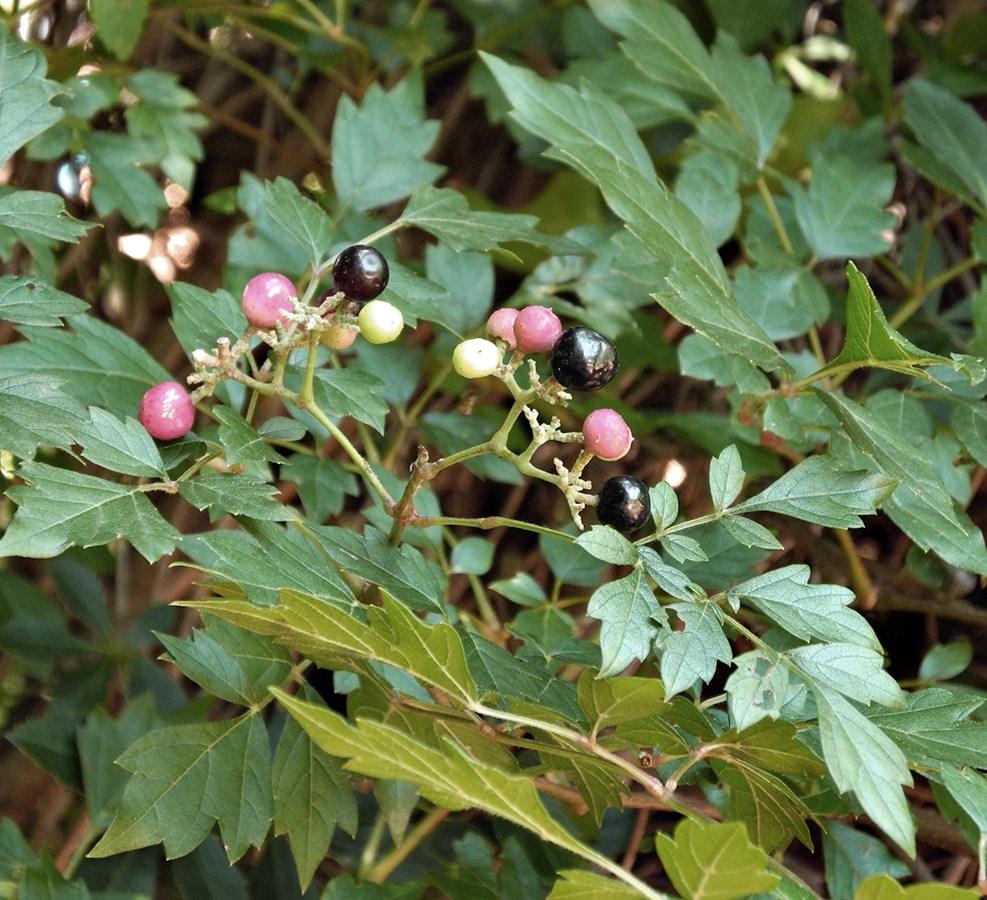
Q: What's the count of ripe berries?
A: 3